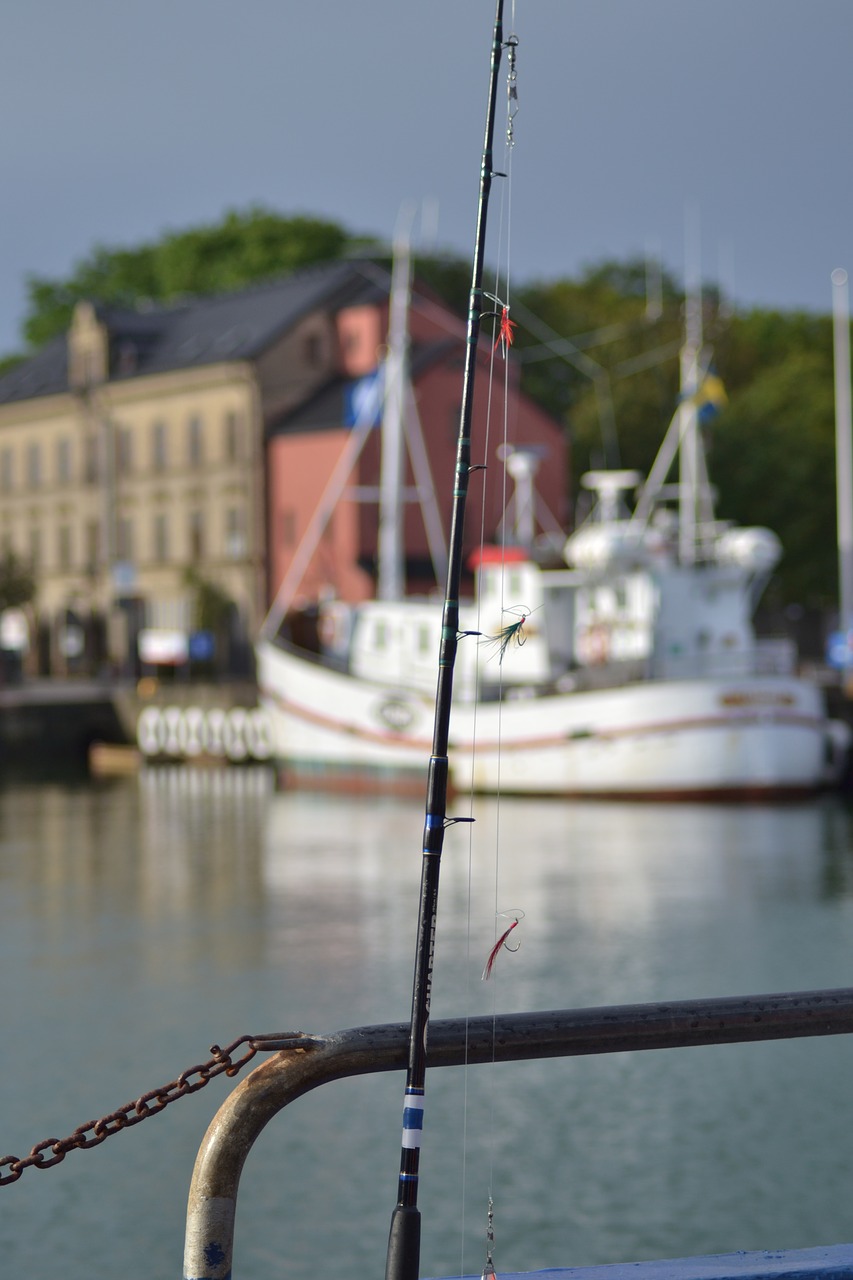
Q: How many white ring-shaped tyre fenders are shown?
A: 6